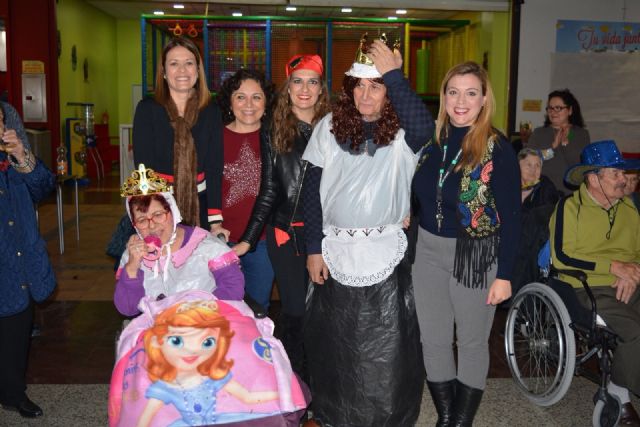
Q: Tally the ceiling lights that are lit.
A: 7